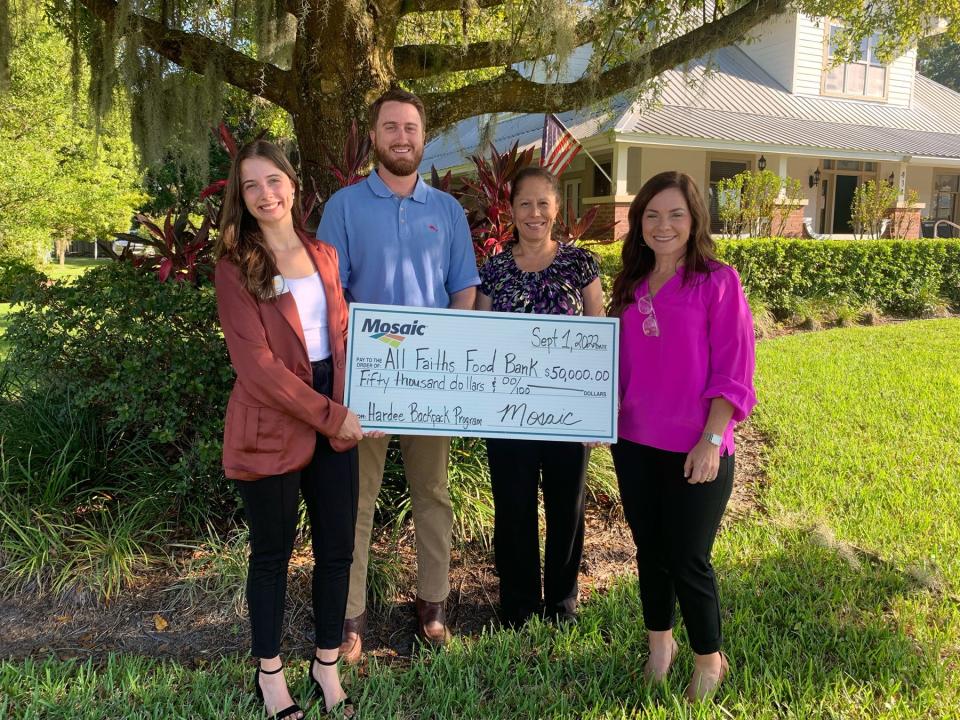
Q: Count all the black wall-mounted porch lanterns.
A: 3